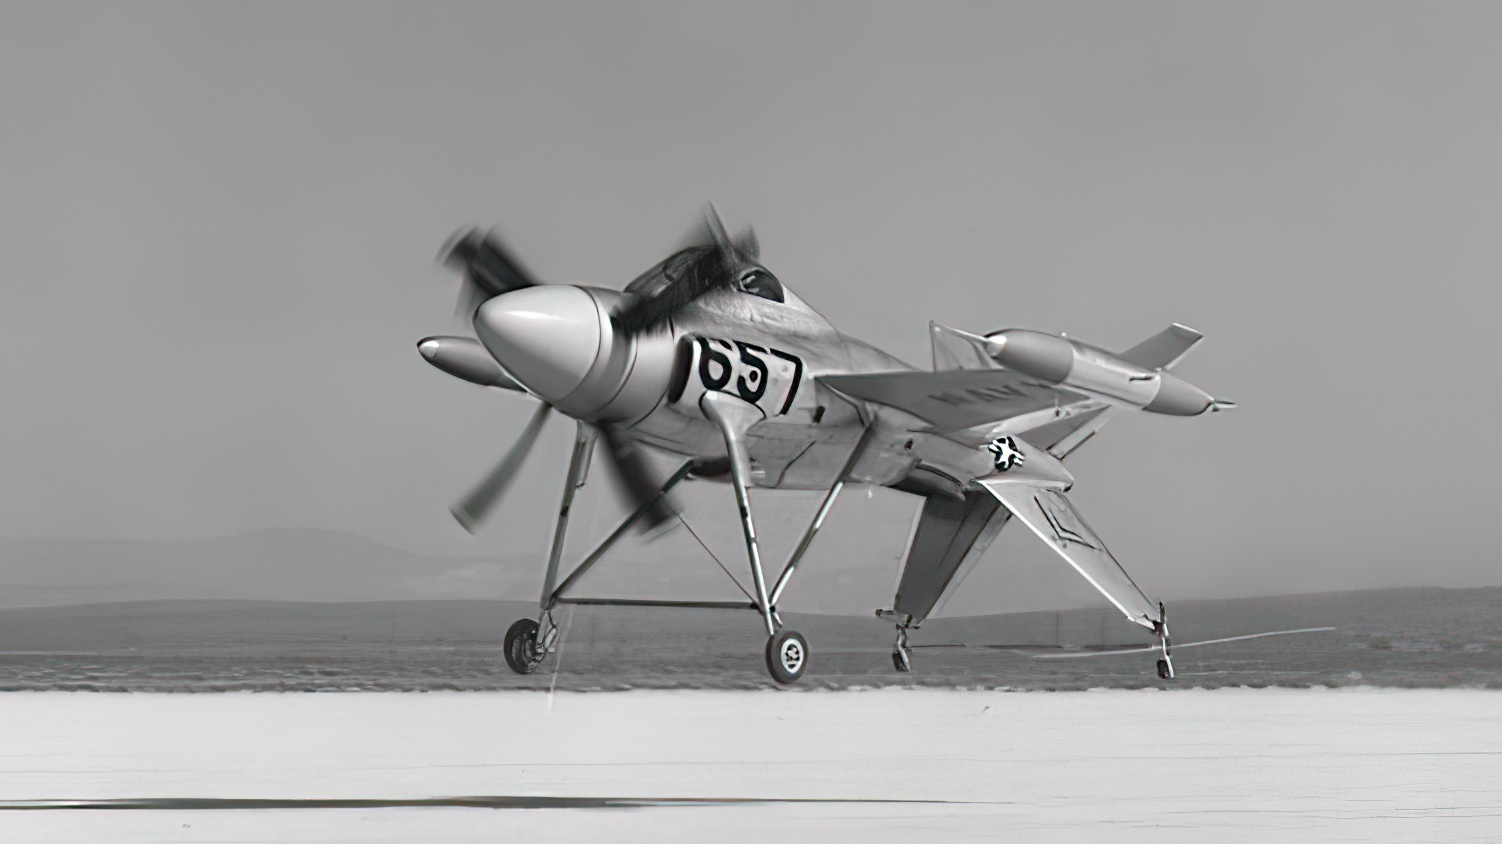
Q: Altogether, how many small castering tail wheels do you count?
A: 2